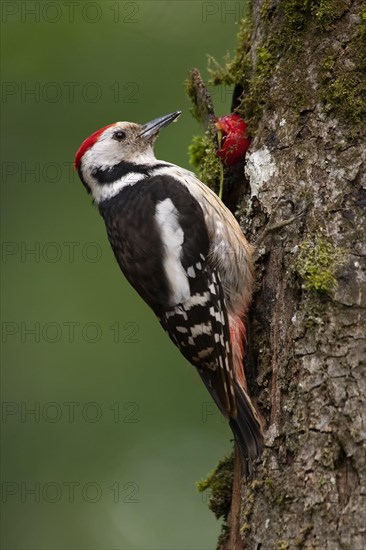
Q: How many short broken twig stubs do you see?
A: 1